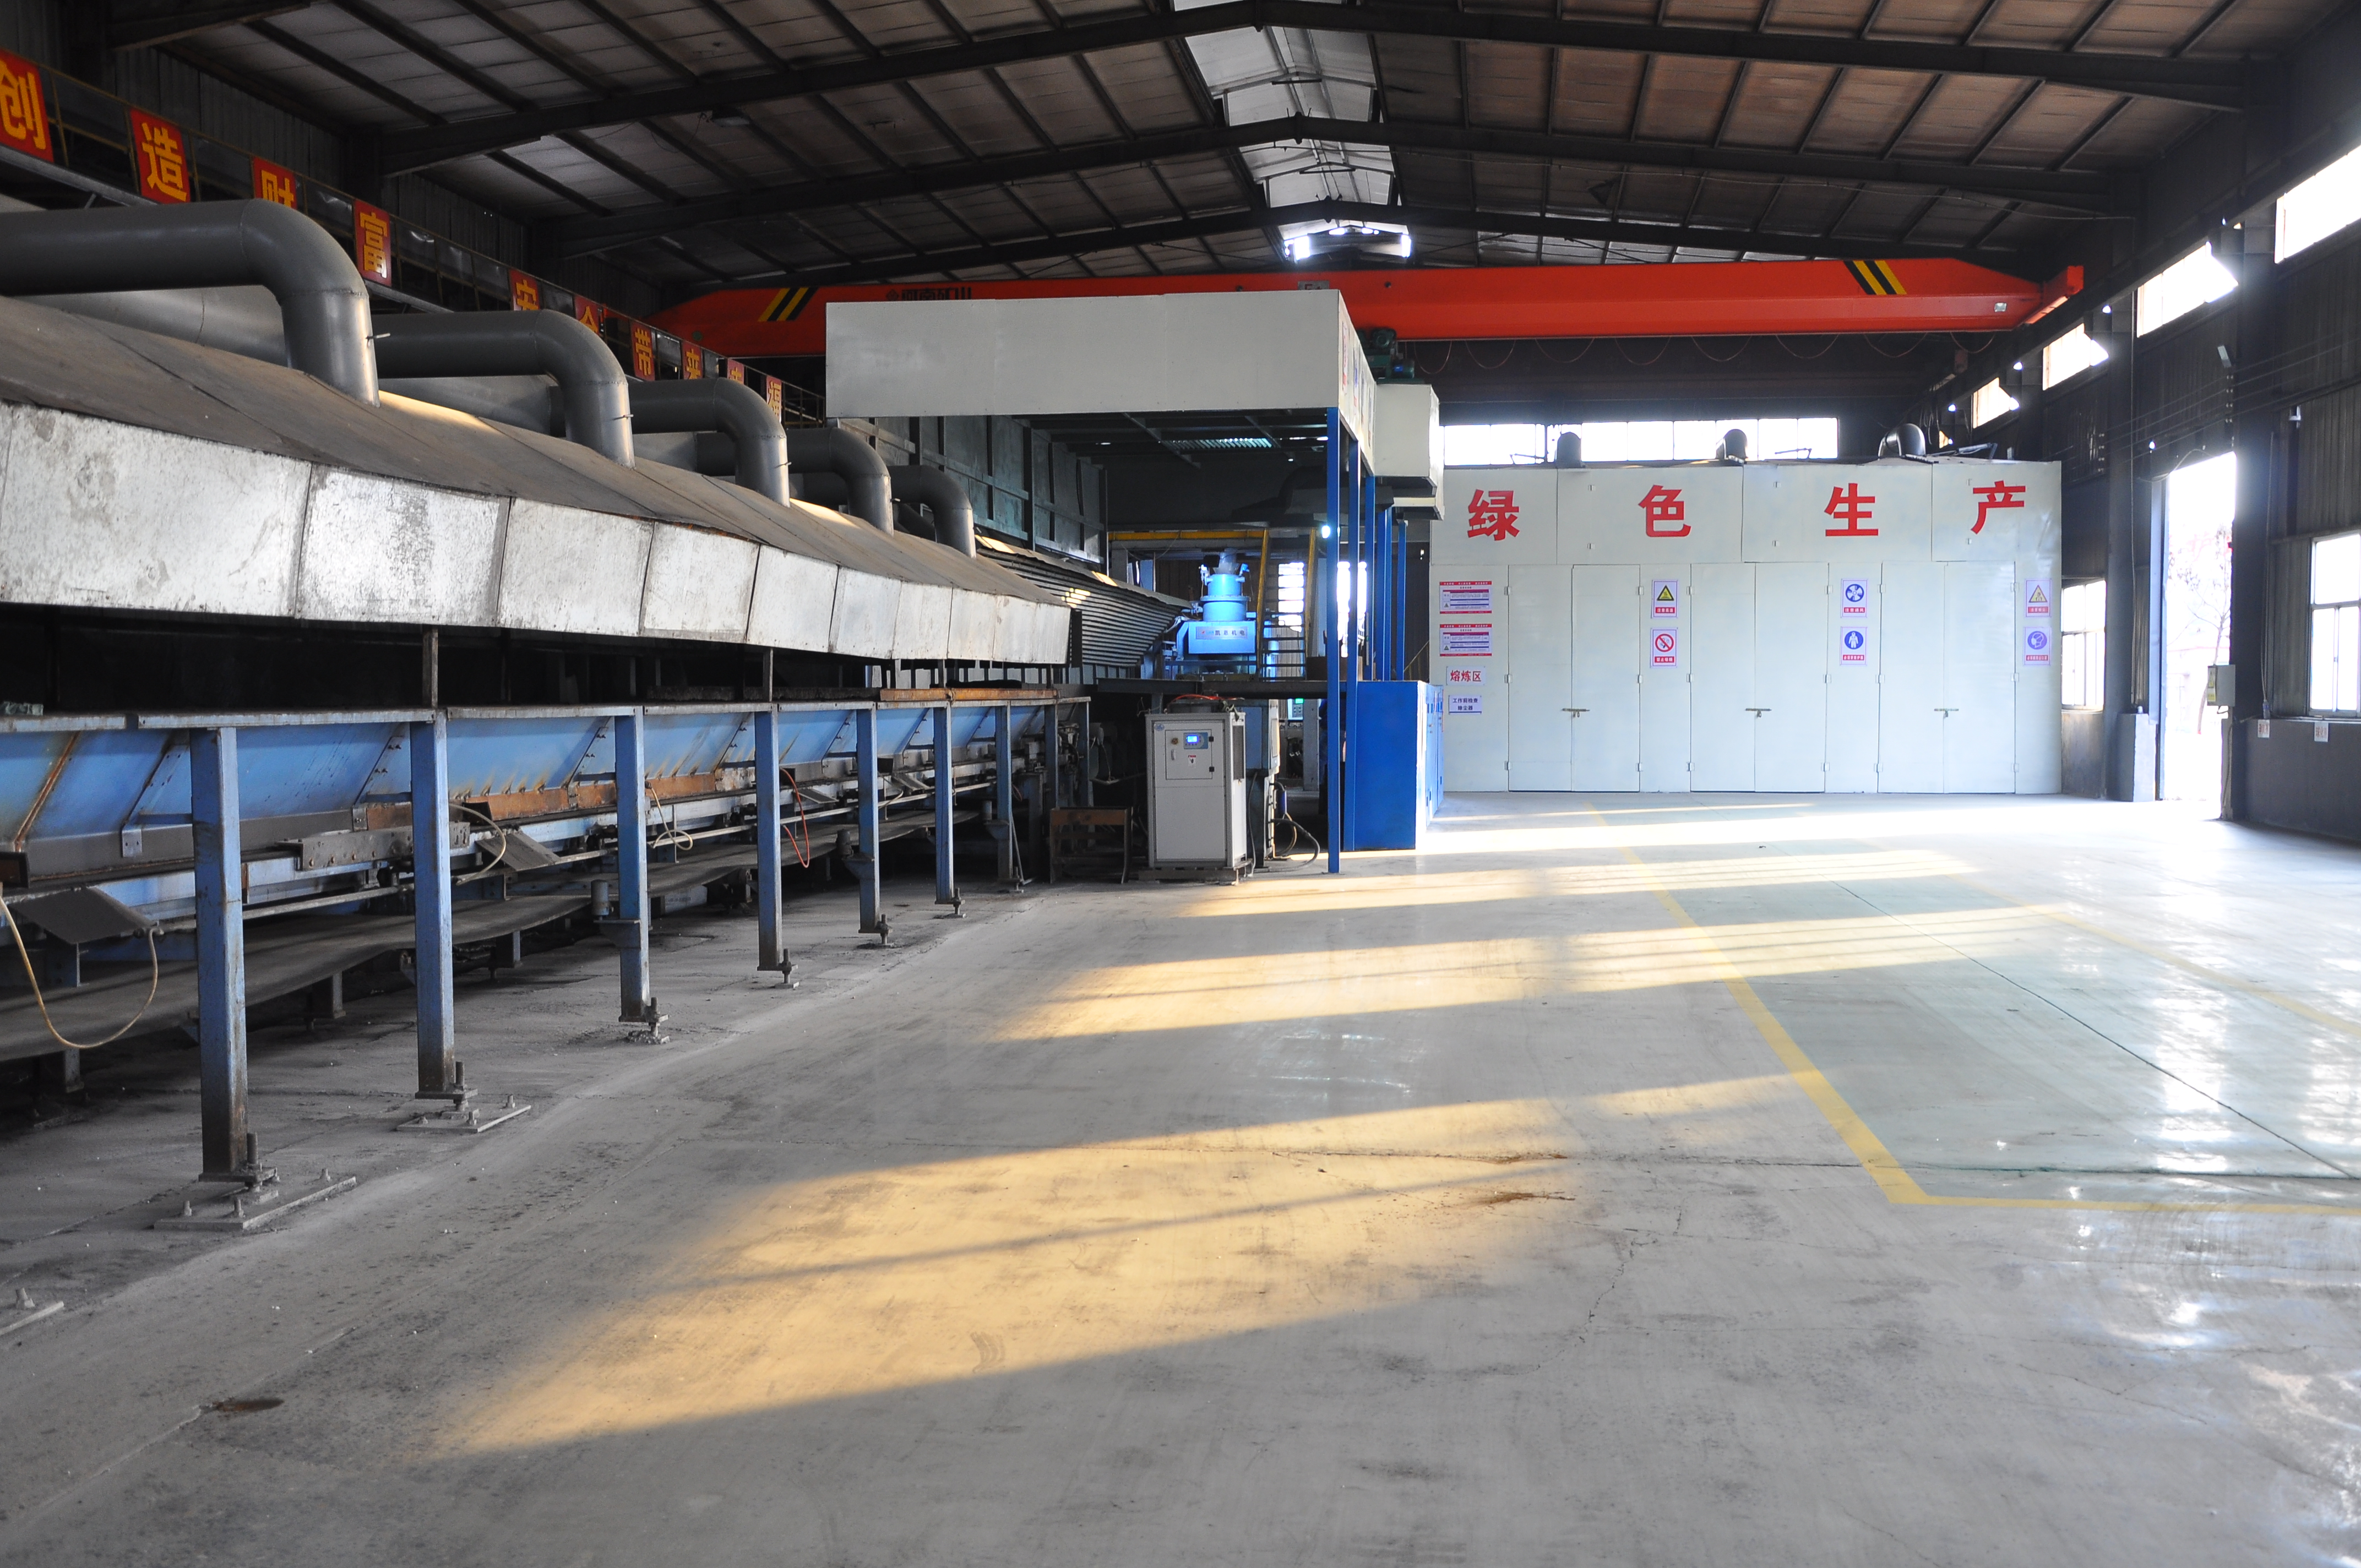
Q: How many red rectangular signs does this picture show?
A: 10